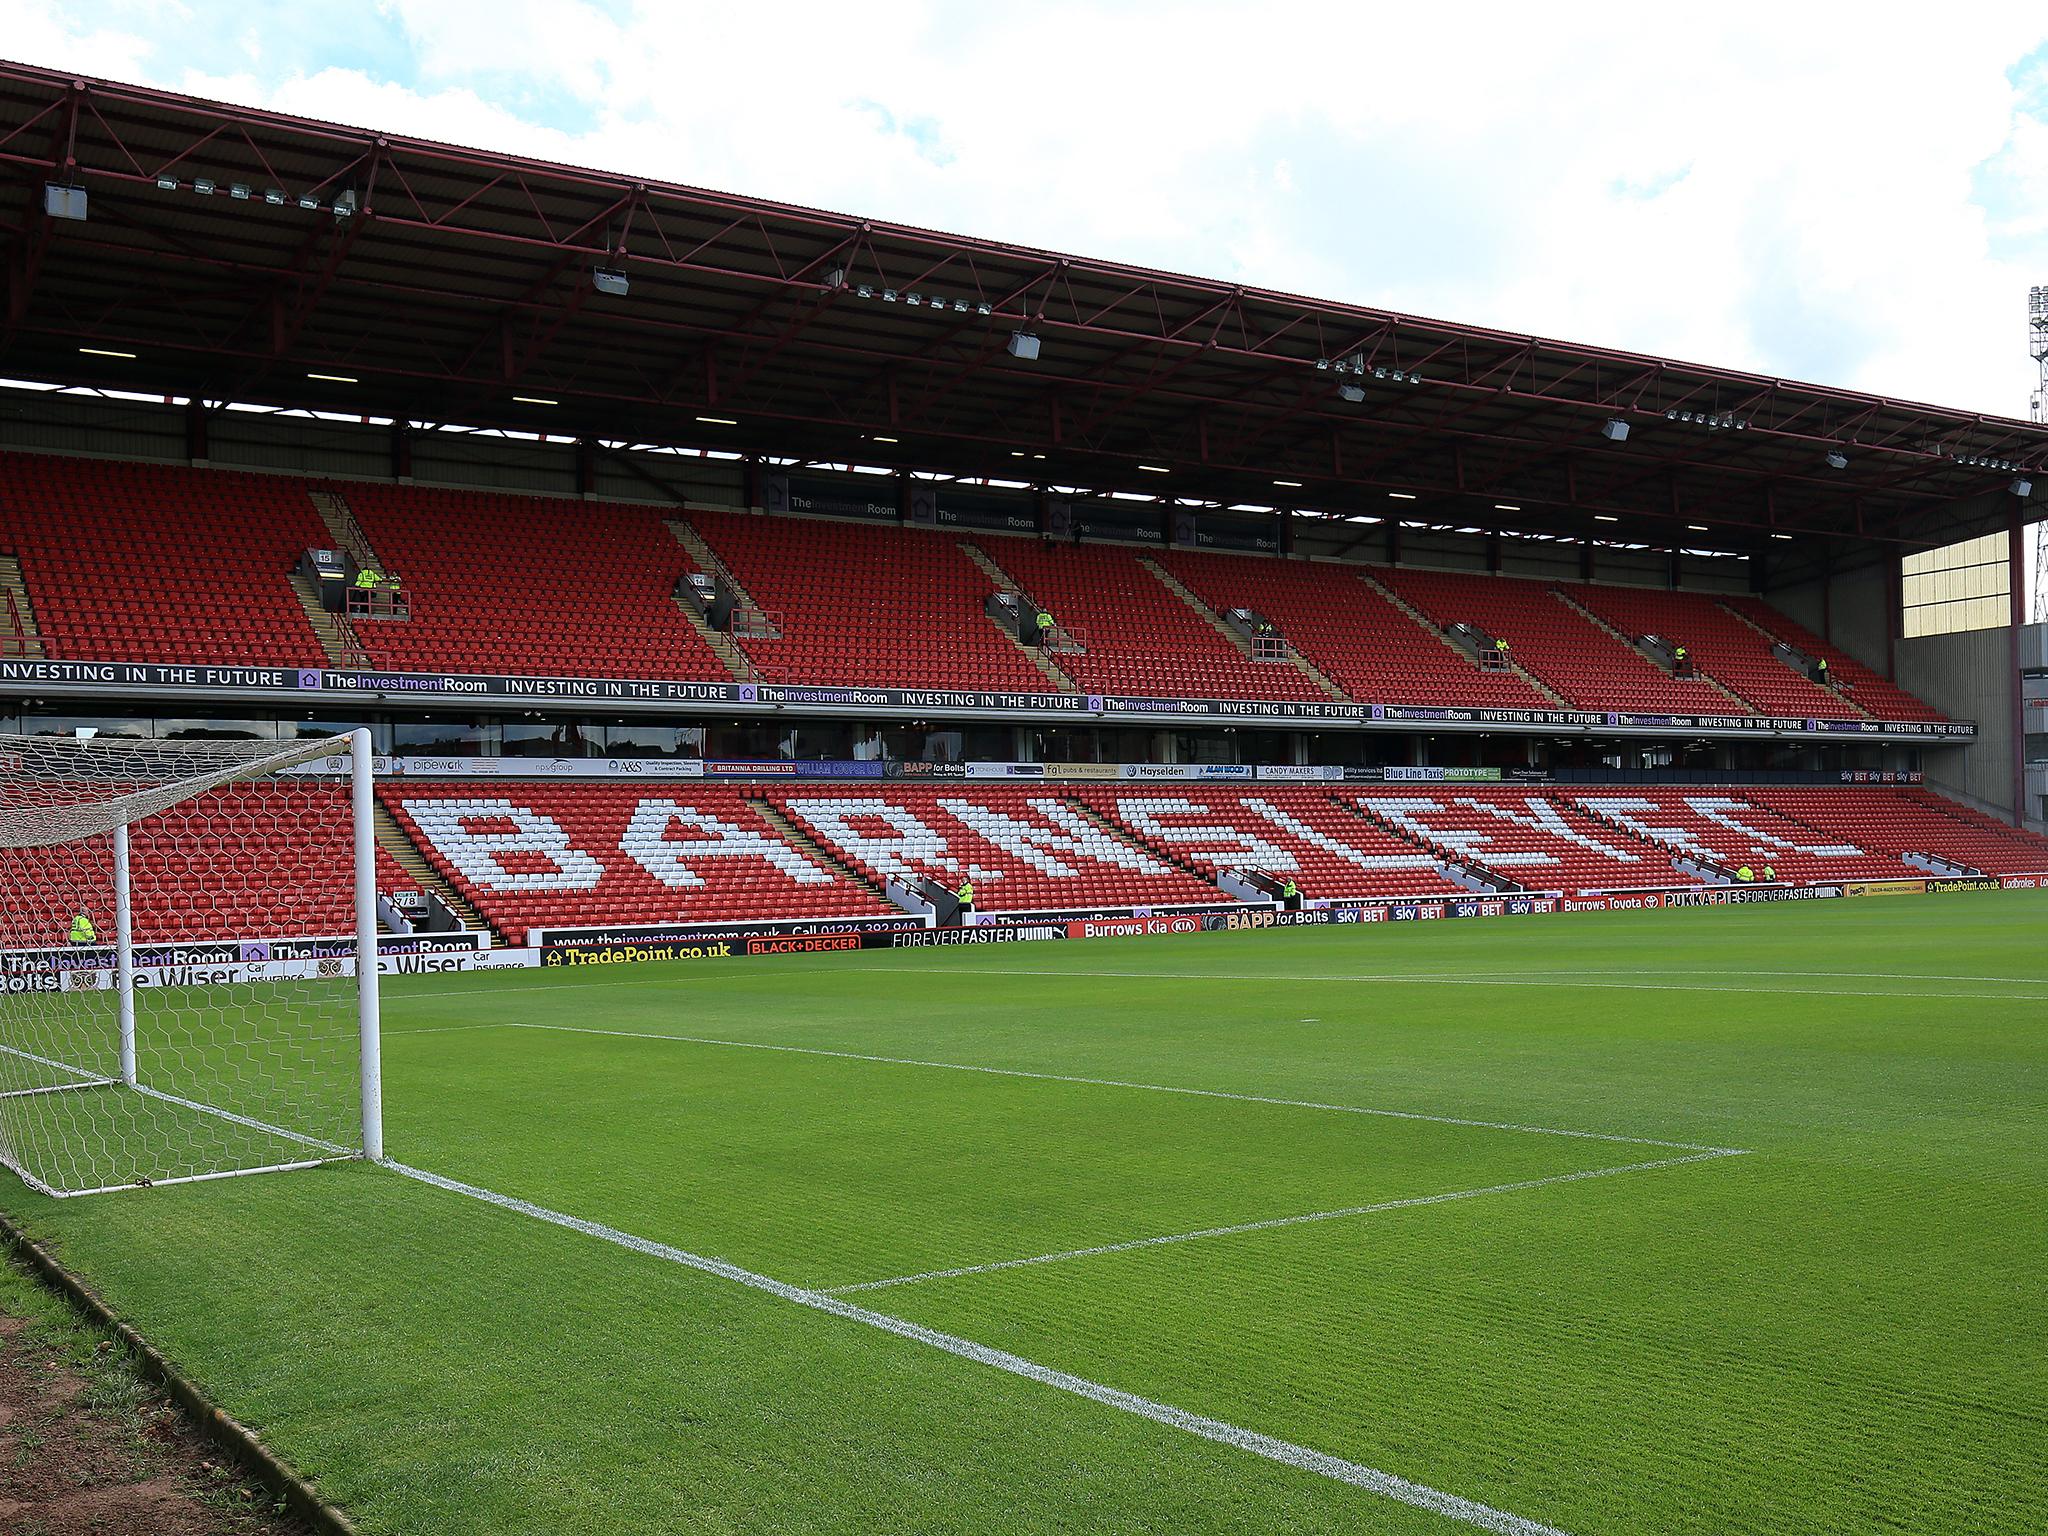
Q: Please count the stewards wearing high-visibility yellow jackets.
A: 12